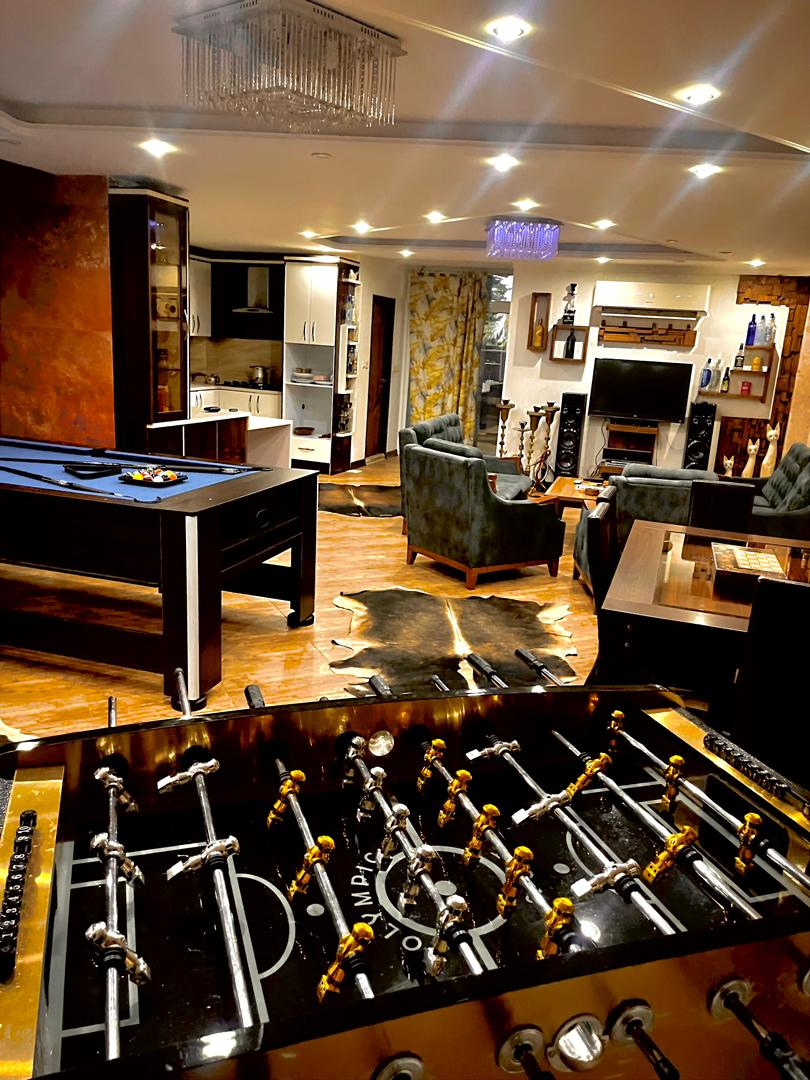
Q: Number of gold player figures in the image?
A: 13